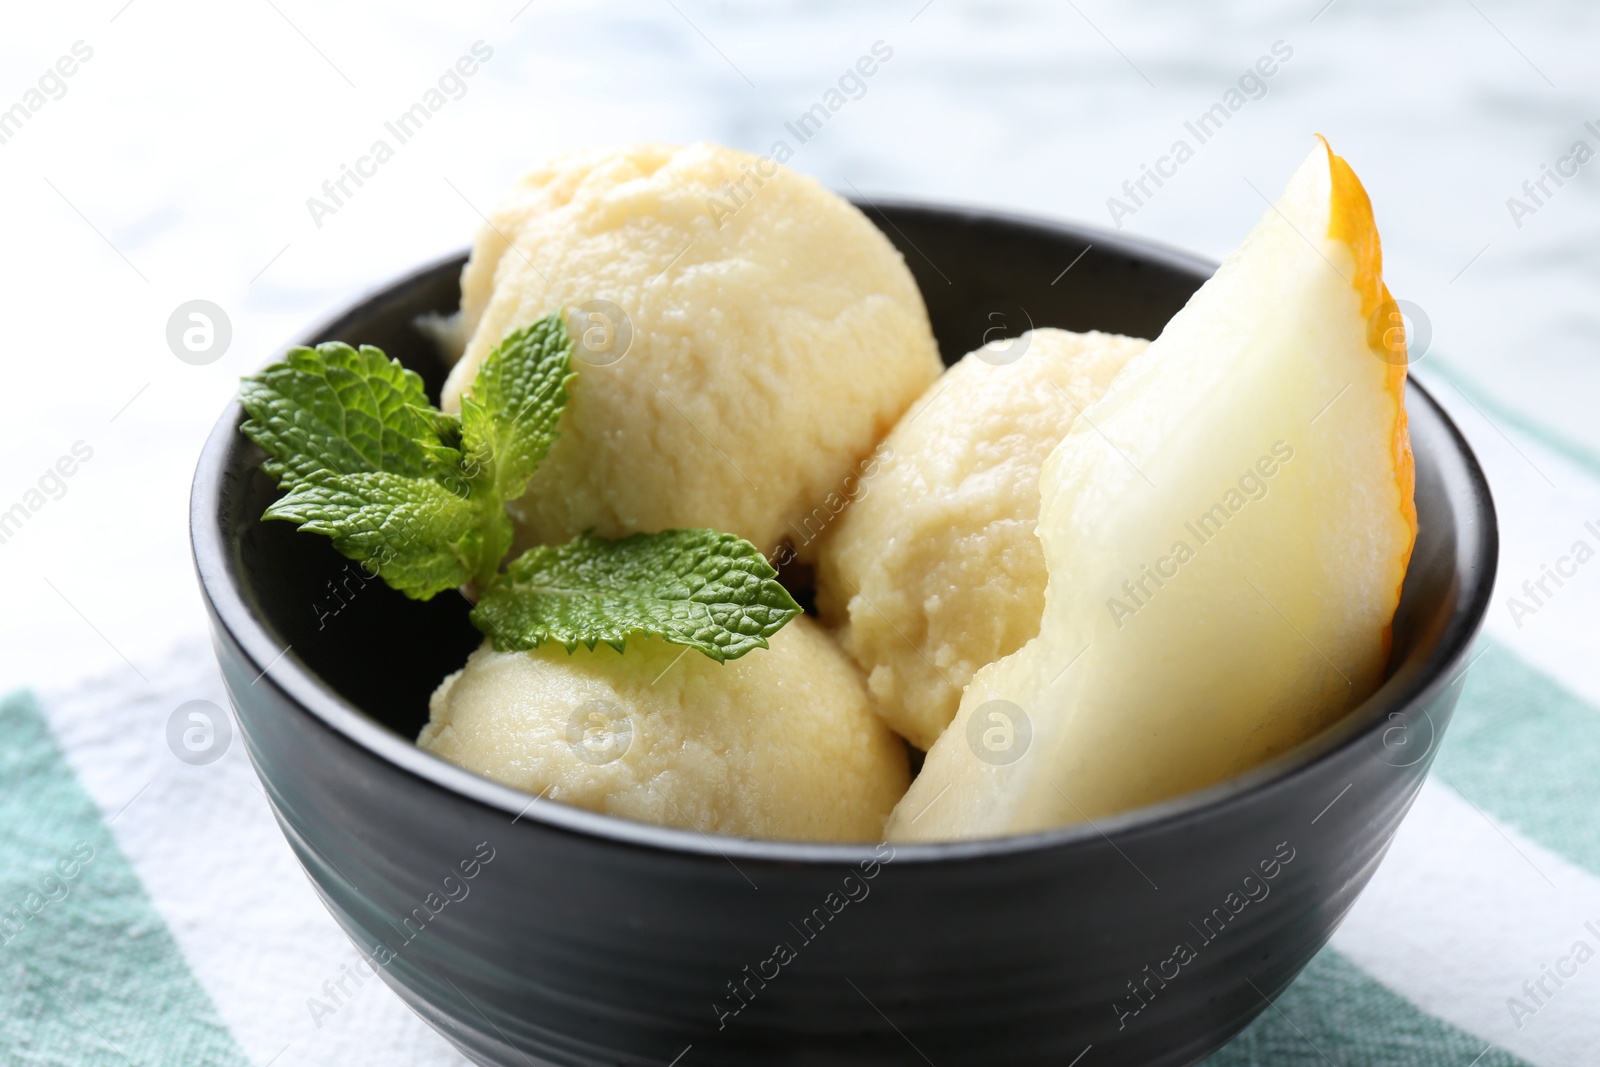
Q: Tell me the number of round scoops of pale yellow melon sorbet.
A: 3